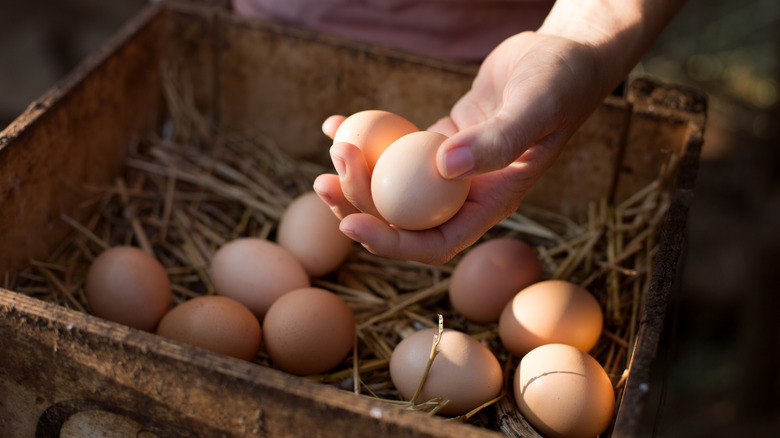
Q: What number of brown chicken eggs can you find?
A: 11